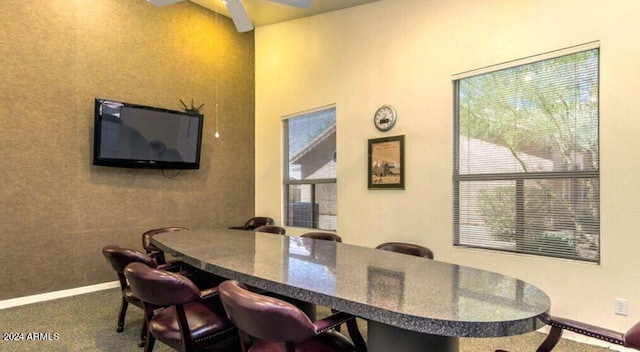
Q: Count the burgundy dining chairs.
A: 9